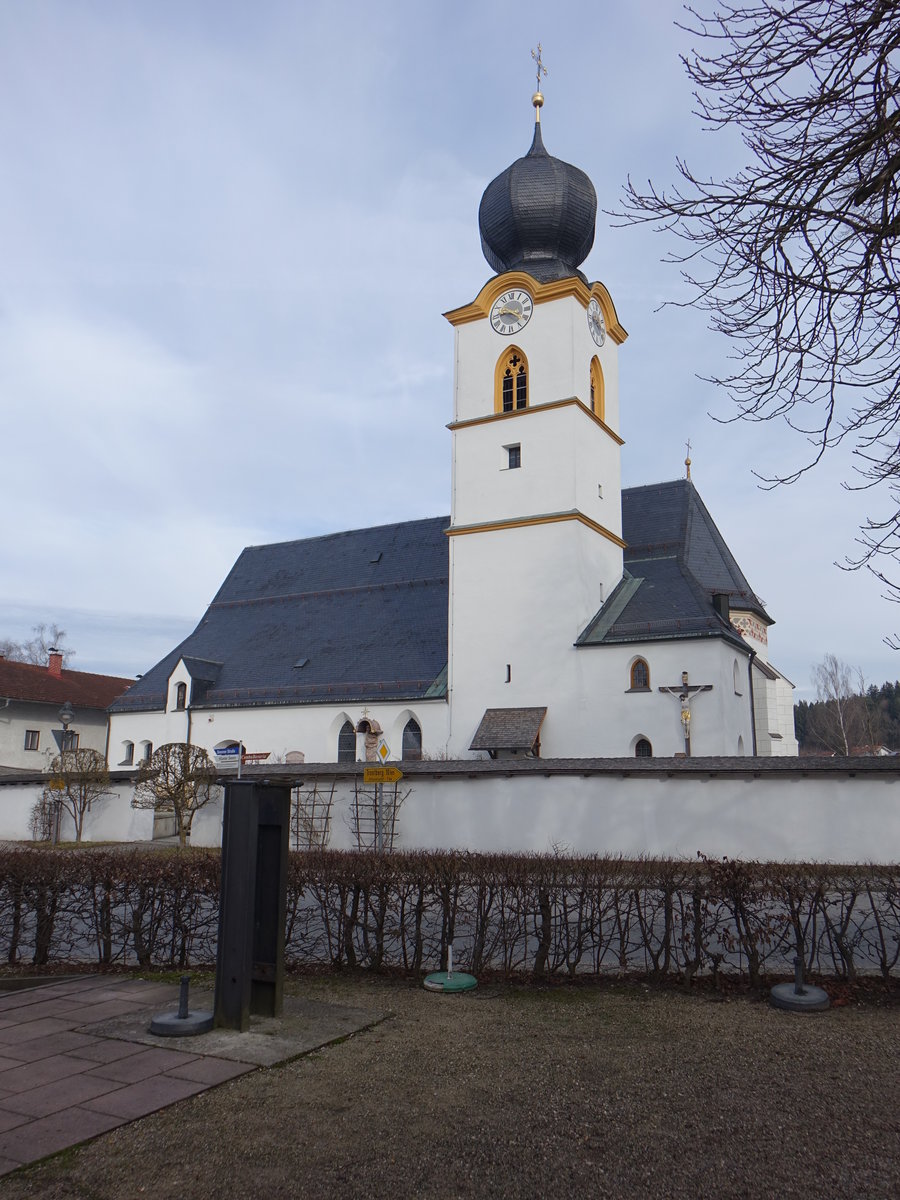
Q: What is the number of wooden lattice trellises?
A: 2